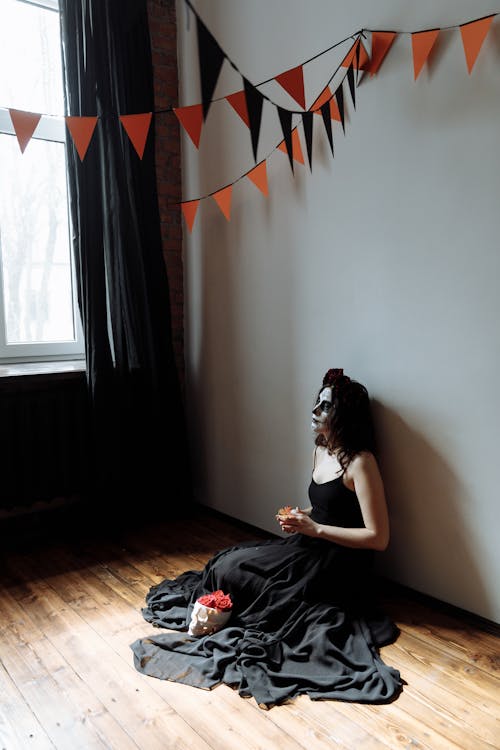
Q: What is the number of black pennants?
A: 8